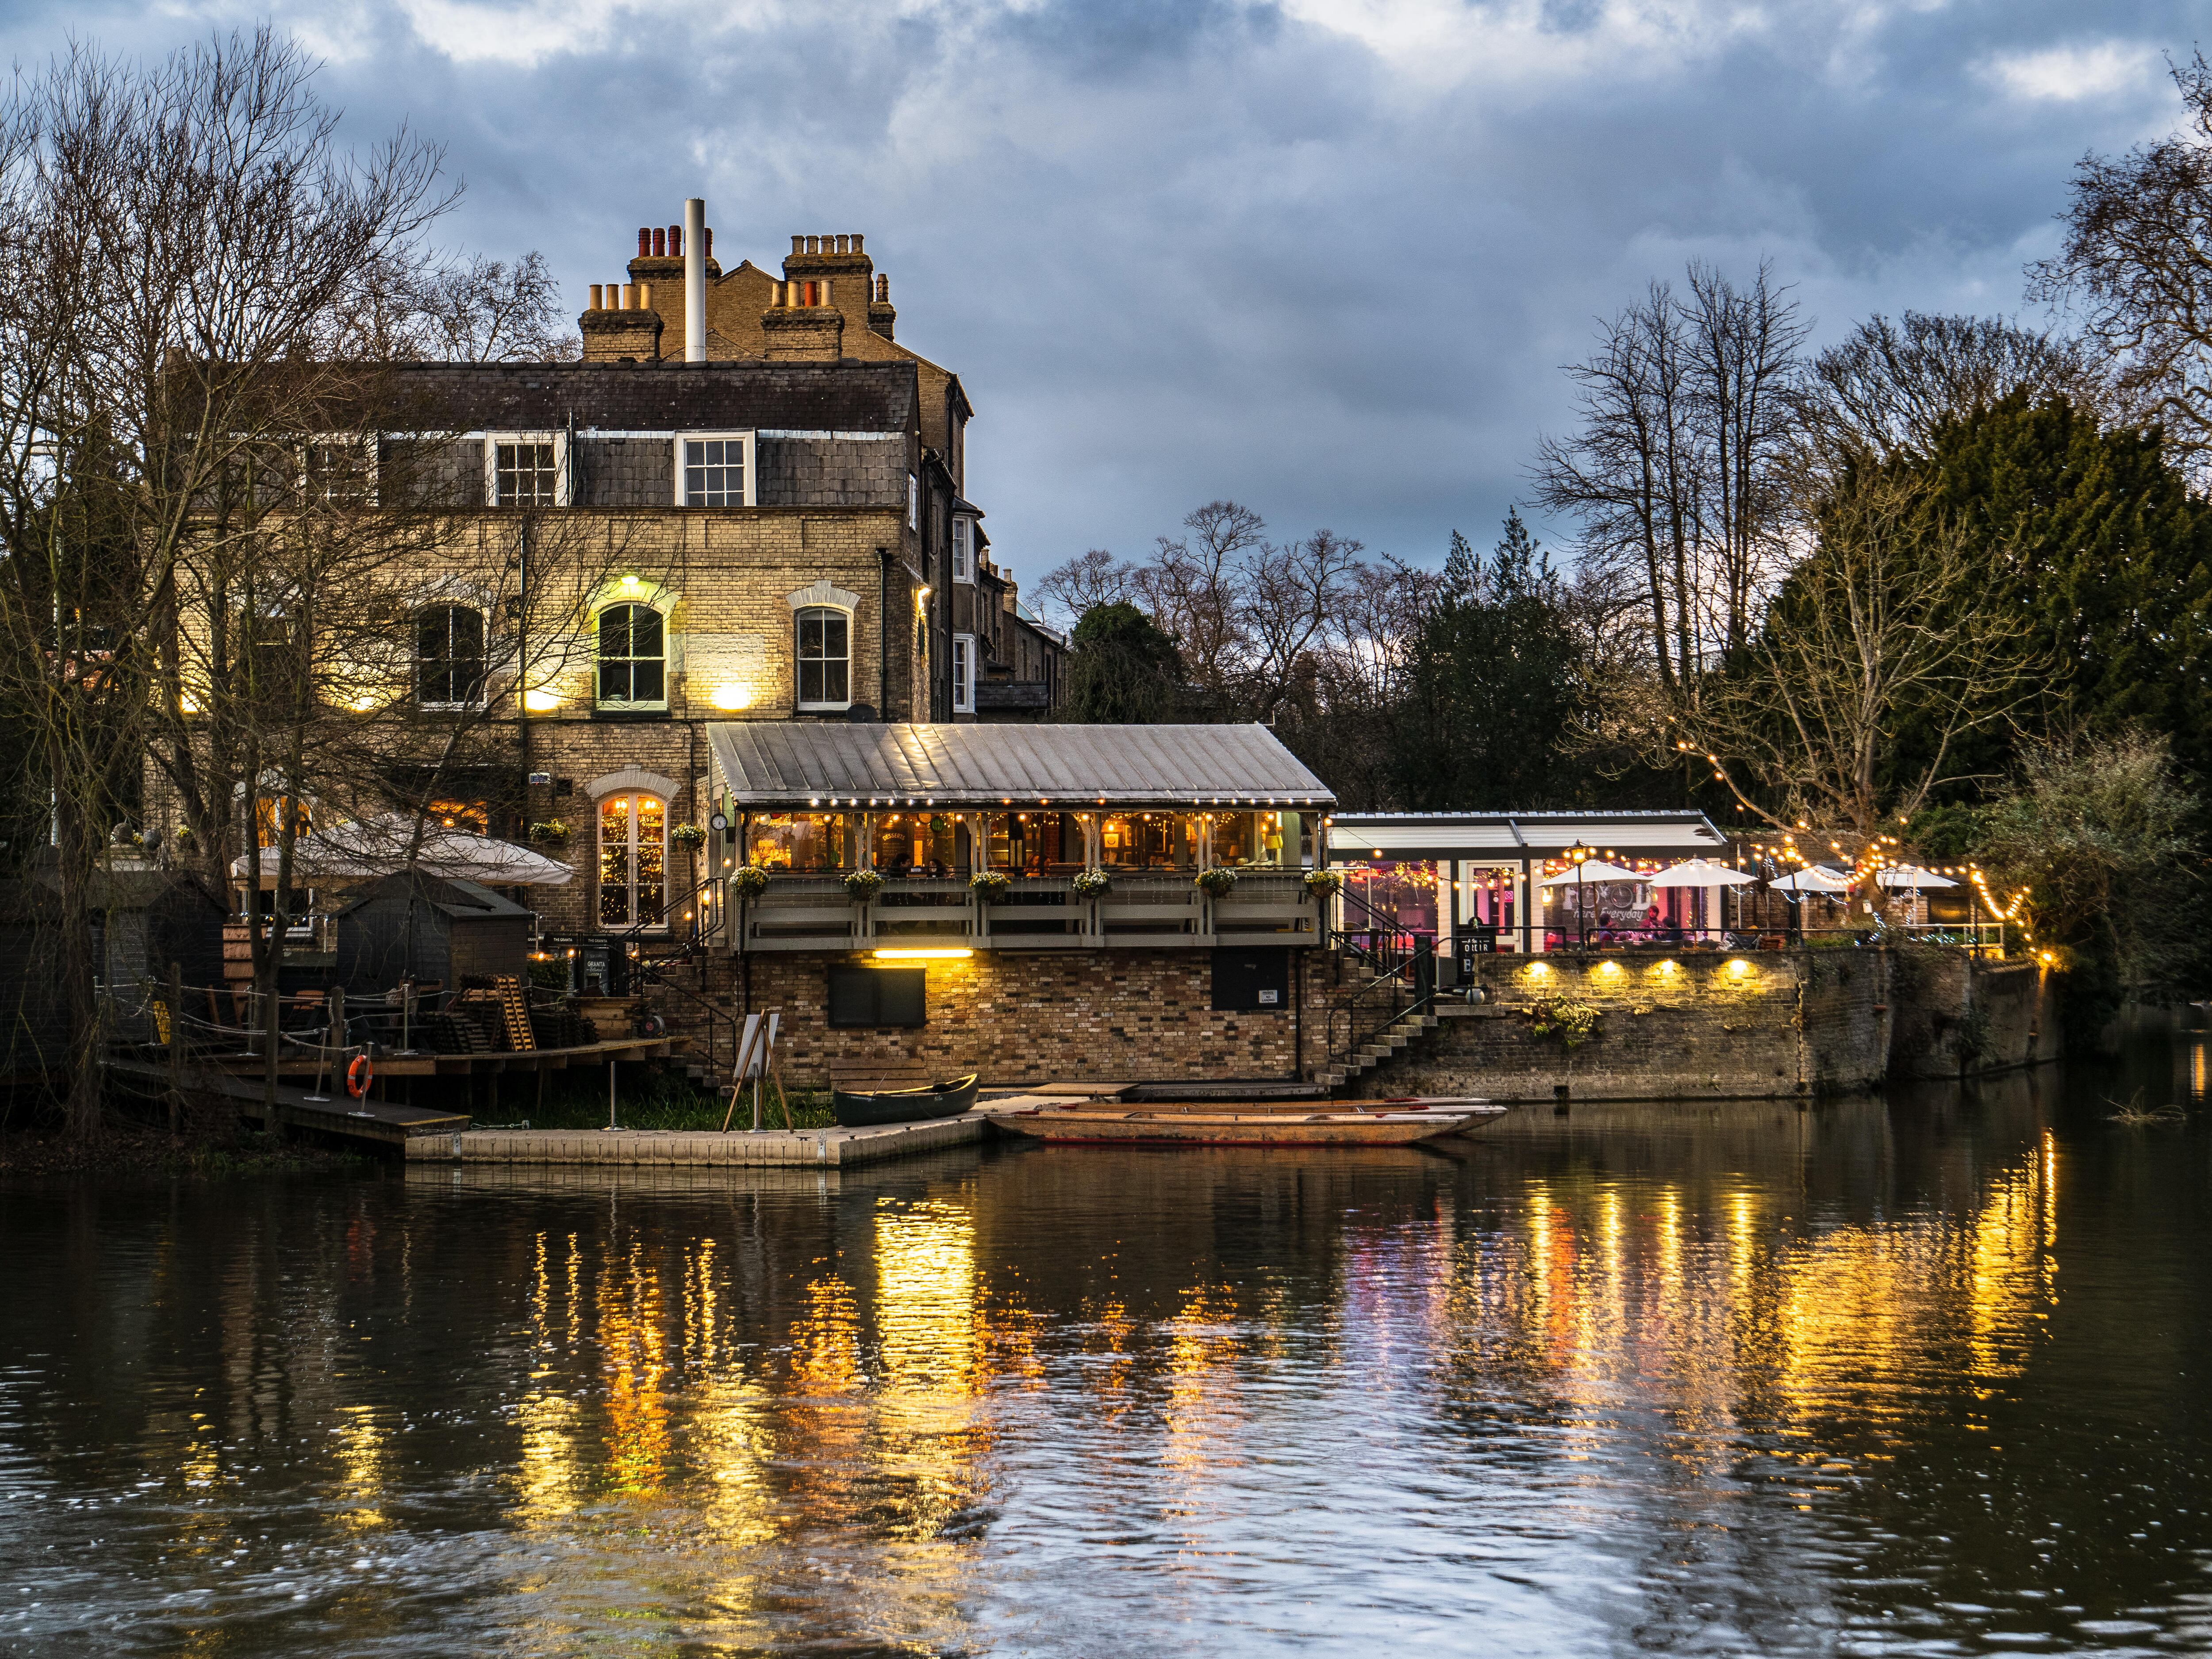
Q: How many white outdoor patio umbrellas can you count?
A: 5